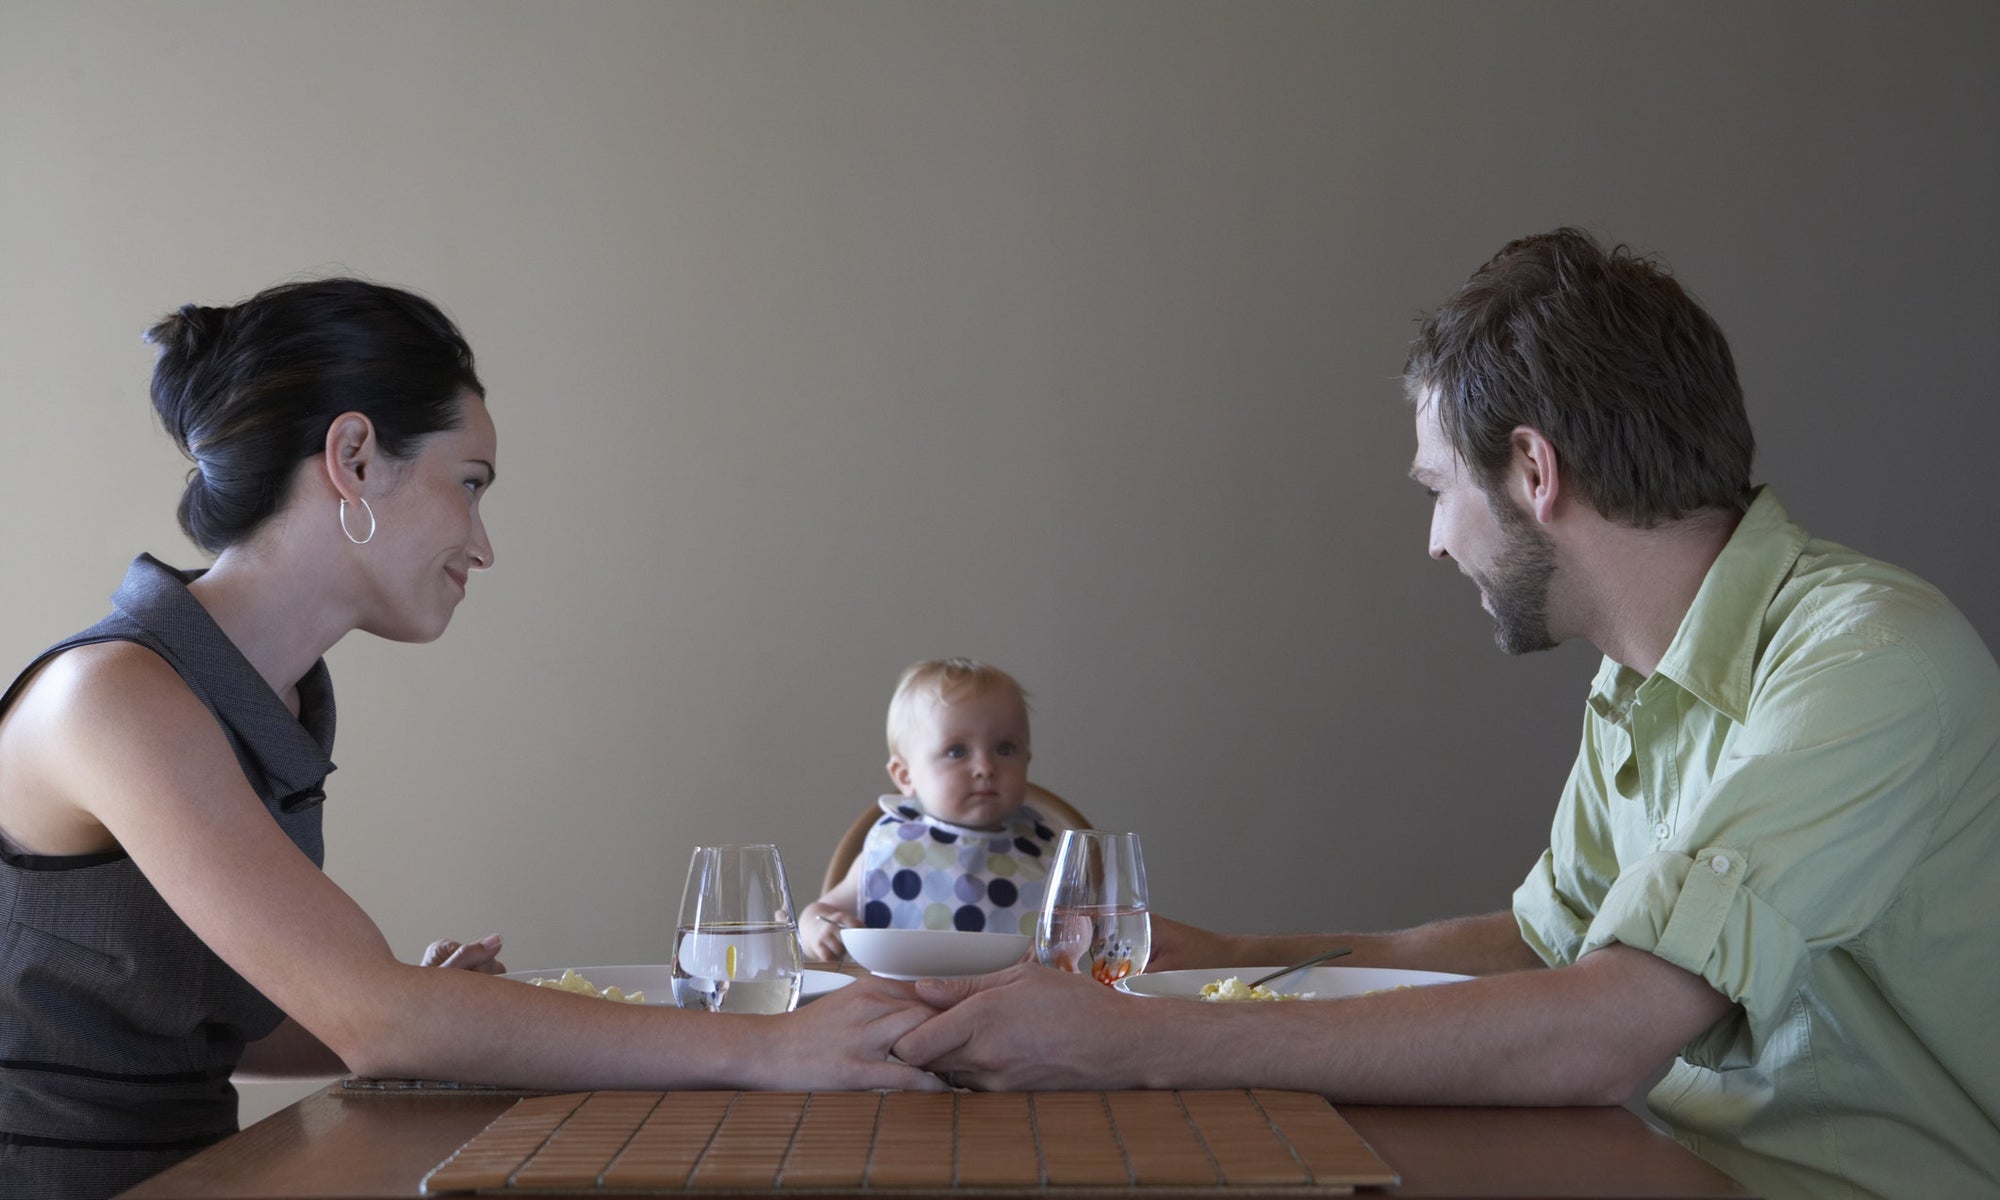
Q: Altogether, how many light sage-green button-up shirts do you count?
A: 1